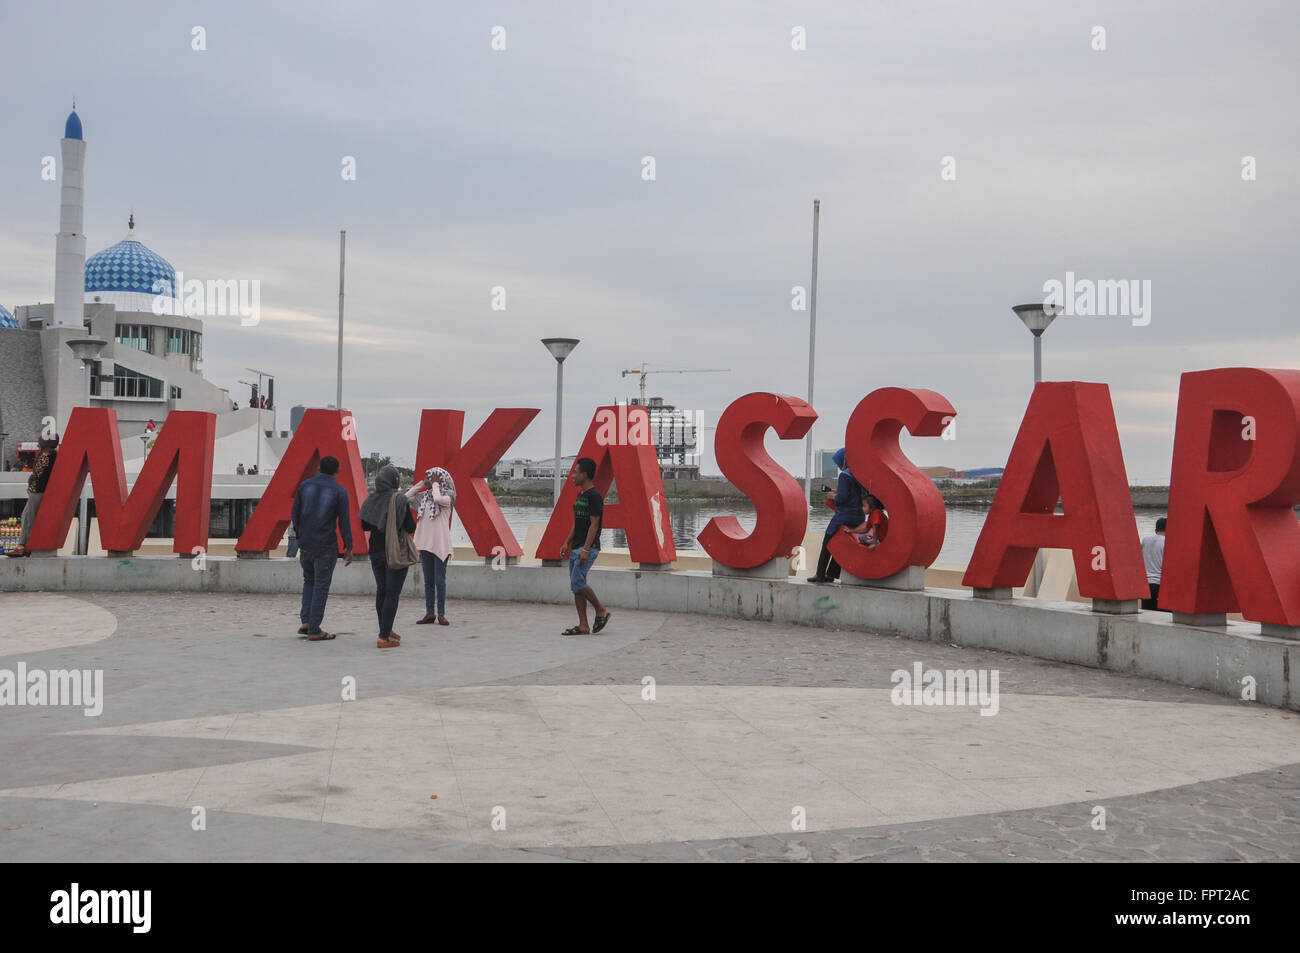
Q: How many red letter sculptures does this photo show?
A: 8